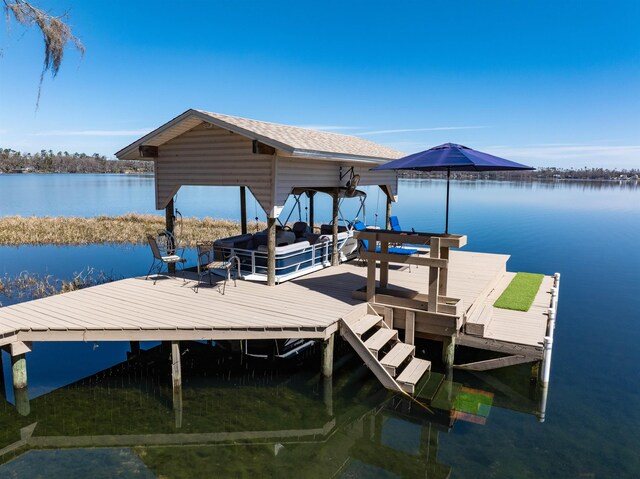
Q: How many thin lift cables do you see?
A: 3